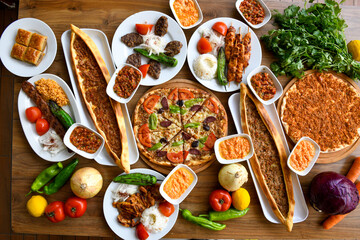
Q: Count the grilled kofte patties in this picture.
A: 5